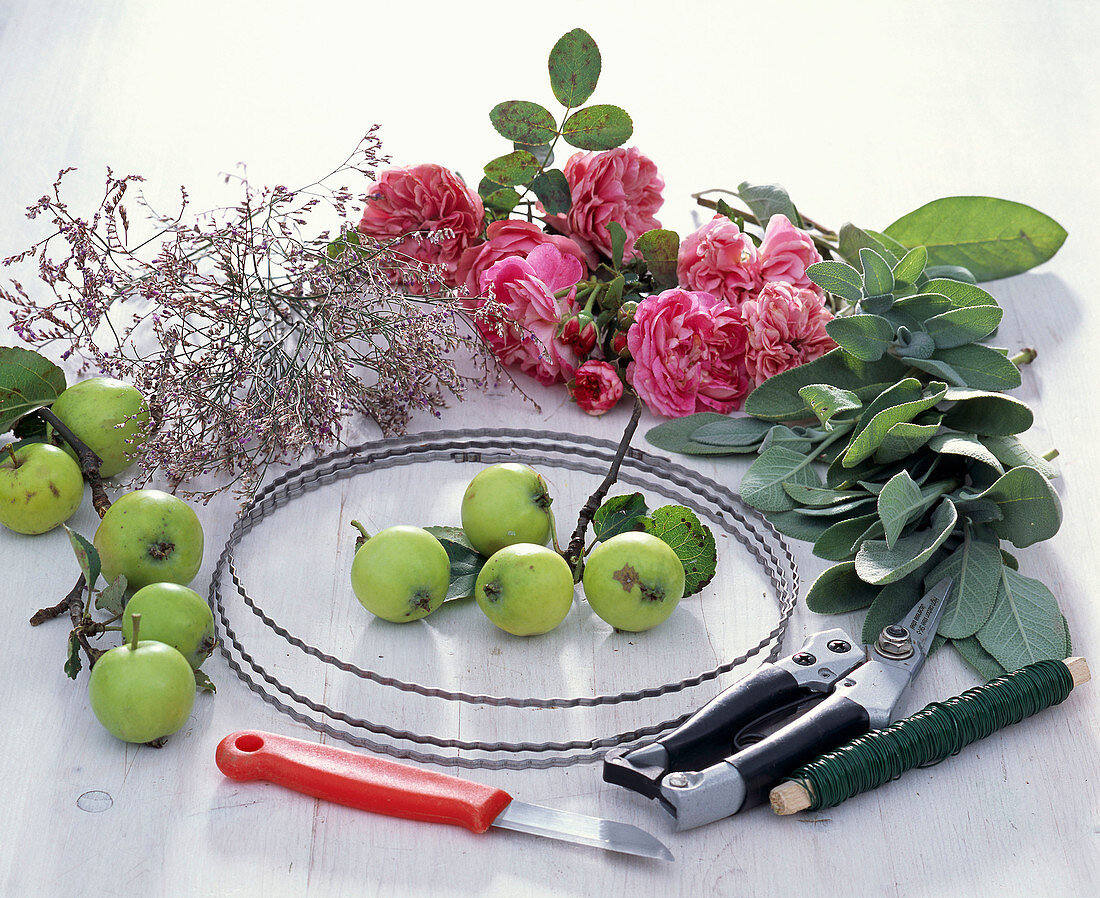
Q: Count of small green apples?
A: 9